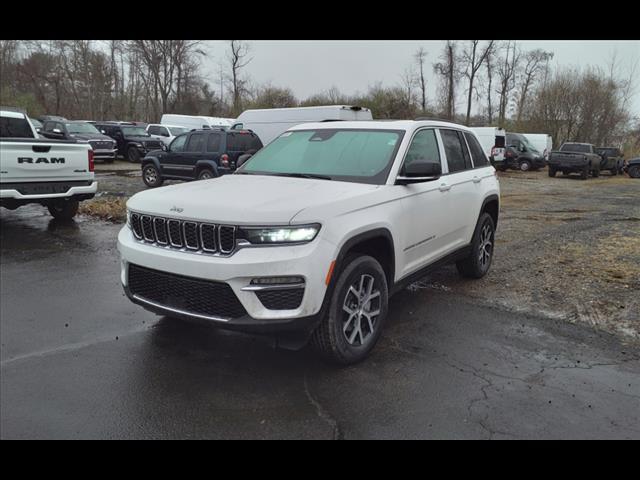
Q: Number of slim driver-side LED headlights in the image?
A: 1